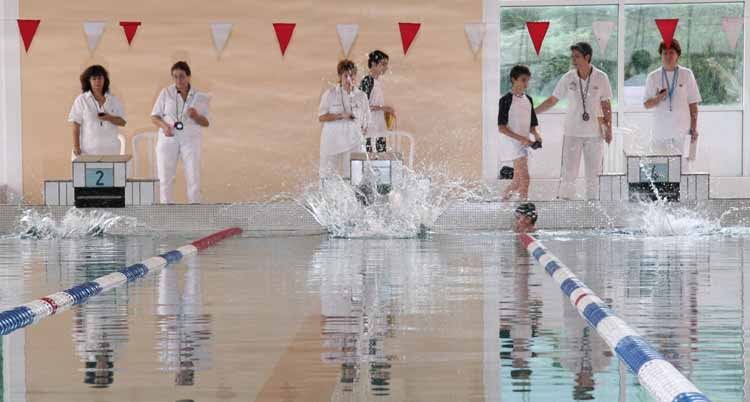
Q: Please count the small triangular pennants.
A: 12